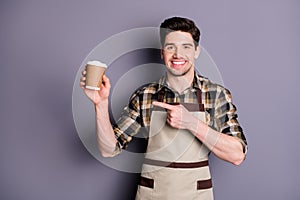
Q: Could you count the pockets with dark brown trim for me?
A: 2